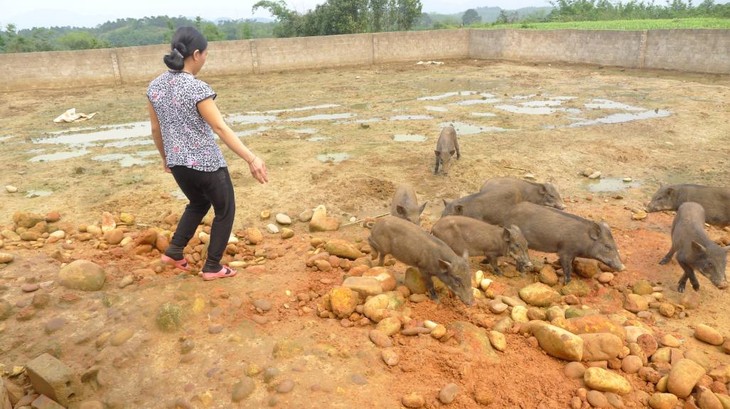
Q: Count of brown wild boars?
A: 9